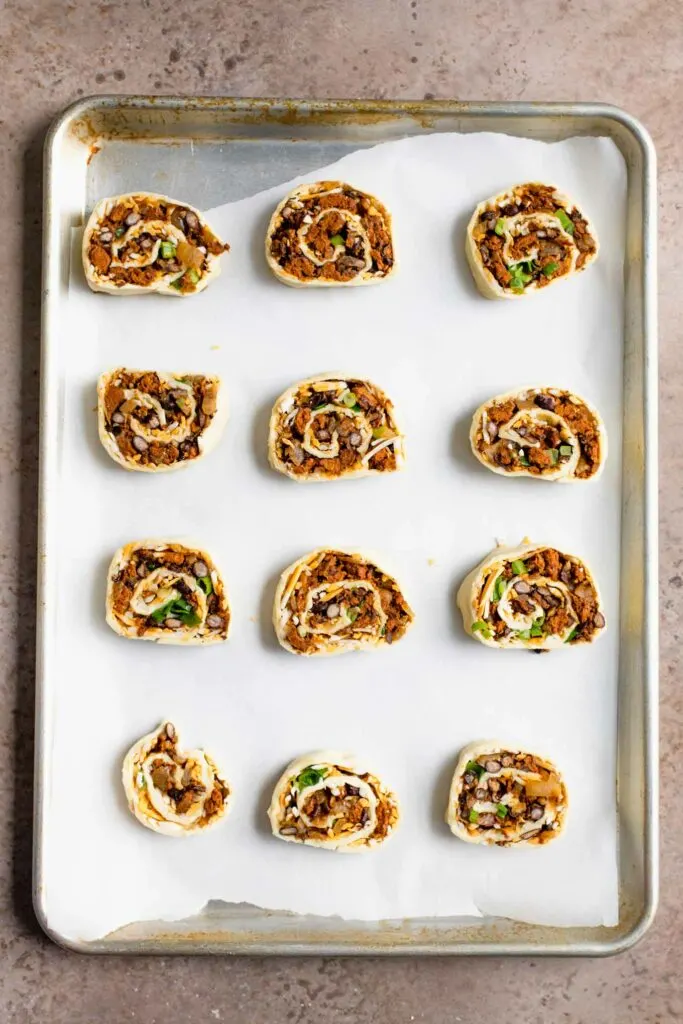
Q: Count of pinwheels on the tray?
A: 12